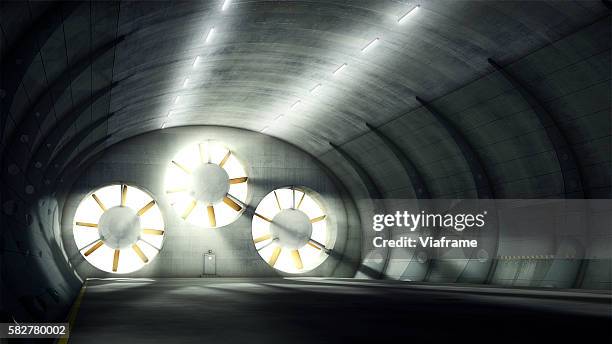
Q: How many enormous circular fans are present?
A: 3